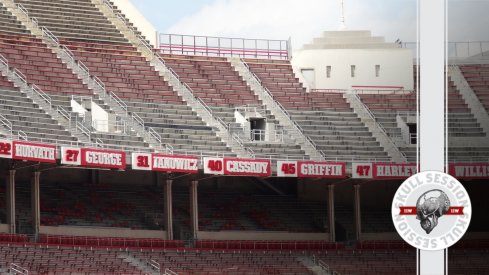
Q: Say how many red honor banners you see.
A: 7